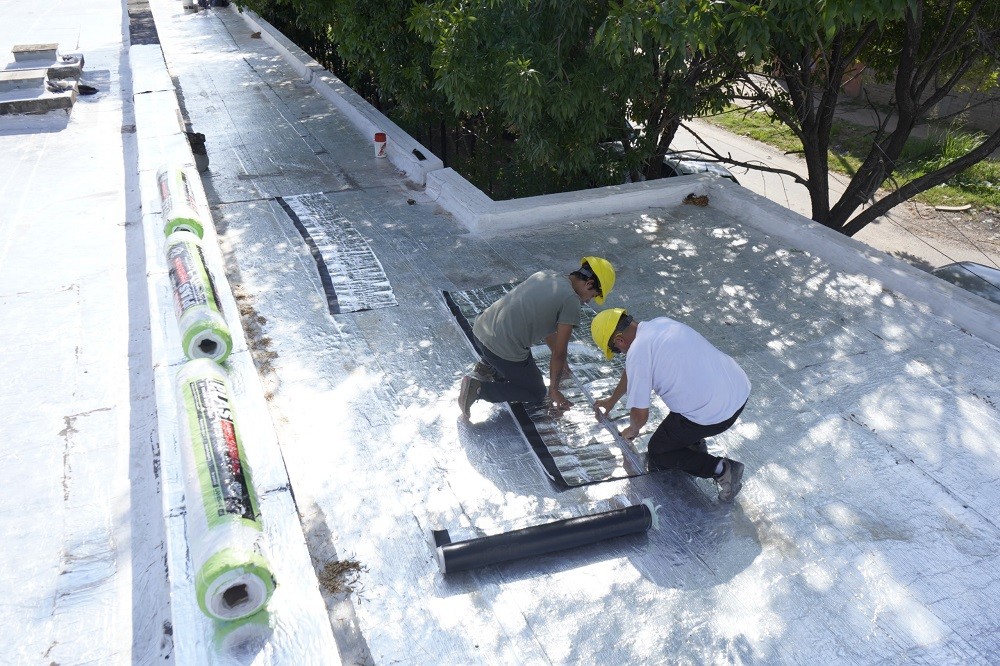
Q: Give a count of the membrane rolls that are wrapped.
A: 3